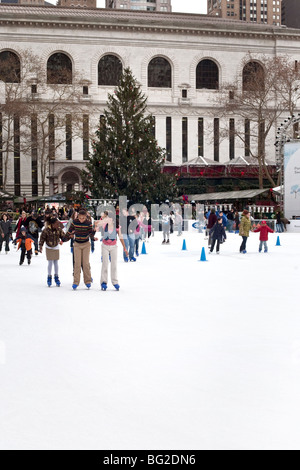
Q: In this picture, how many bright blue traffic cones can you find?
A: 4